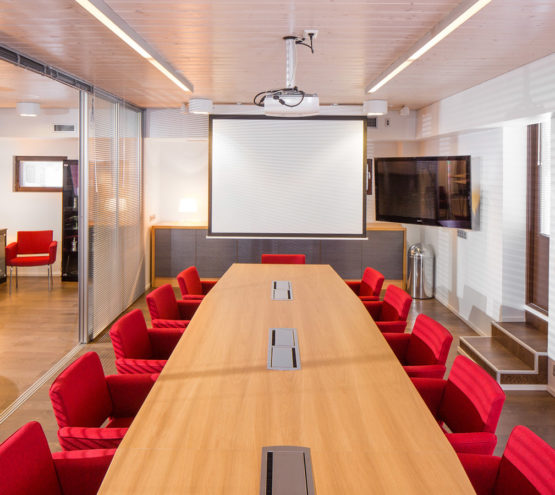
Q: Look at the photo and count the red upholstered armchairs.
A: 12